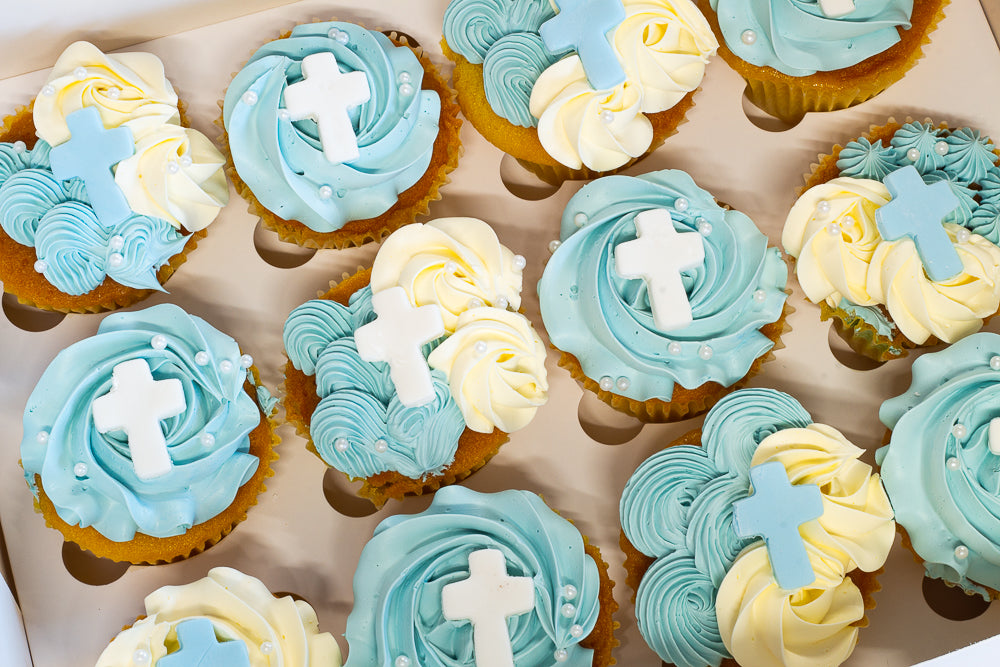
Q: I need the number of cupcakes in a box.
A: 12